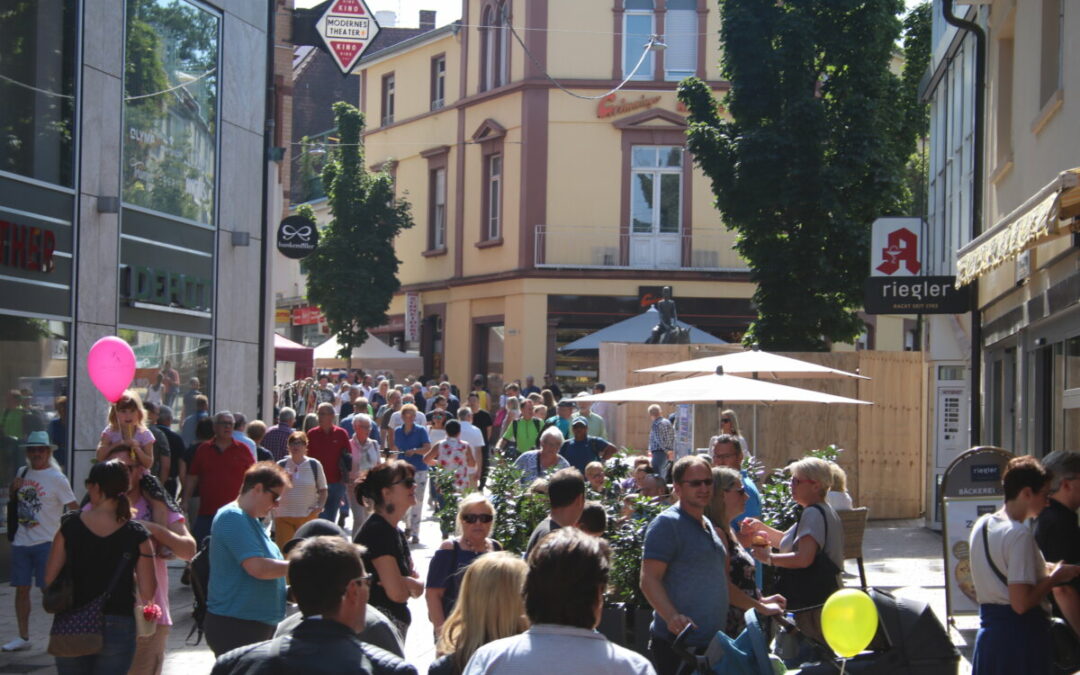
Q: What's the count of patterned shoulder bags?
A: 1